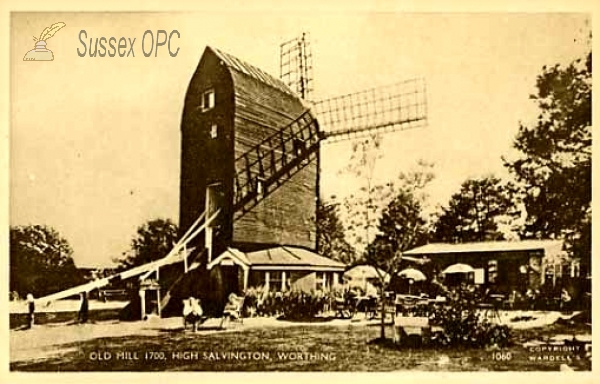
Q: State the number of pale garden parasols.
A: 3